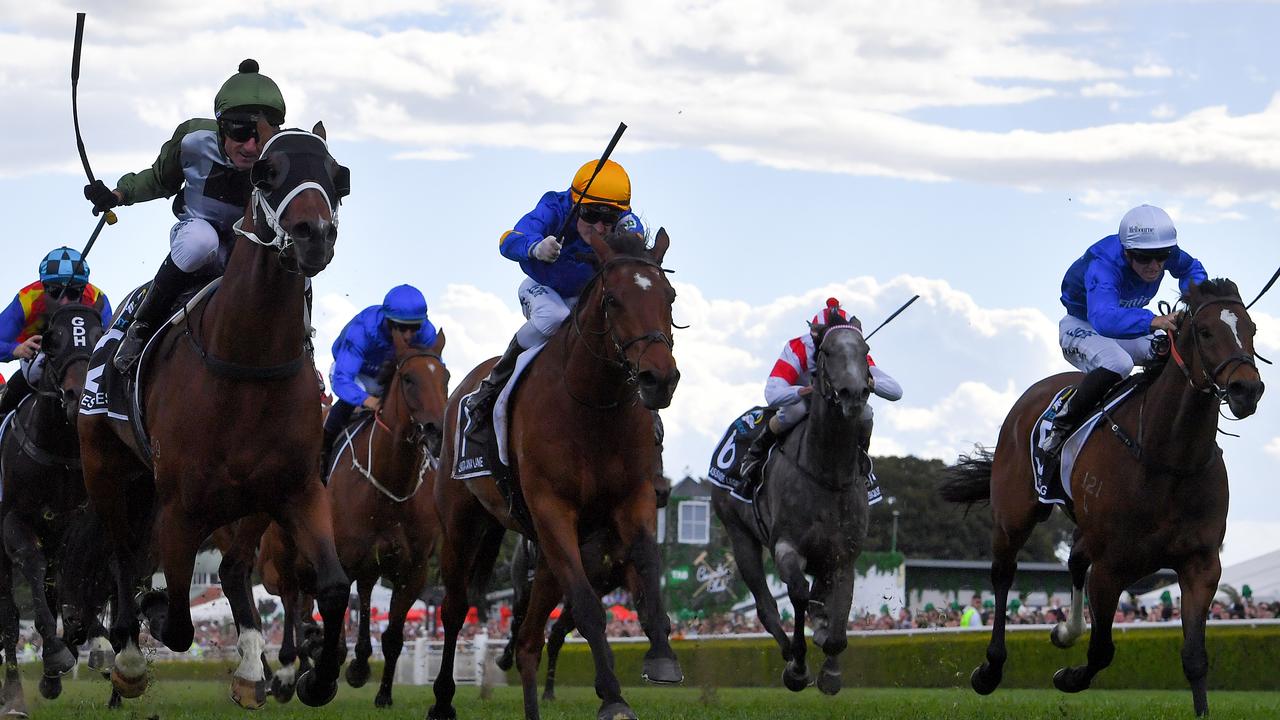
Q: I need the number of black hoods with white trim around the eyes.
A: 1